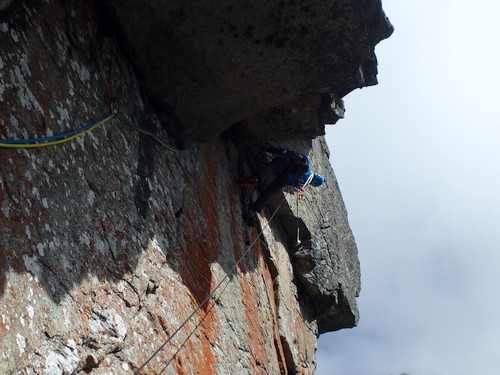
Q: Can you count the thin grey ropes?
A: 2